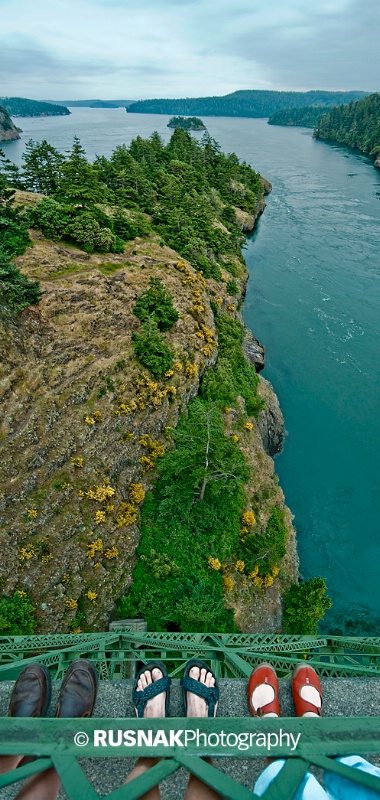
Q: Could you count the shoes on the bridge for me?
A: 6